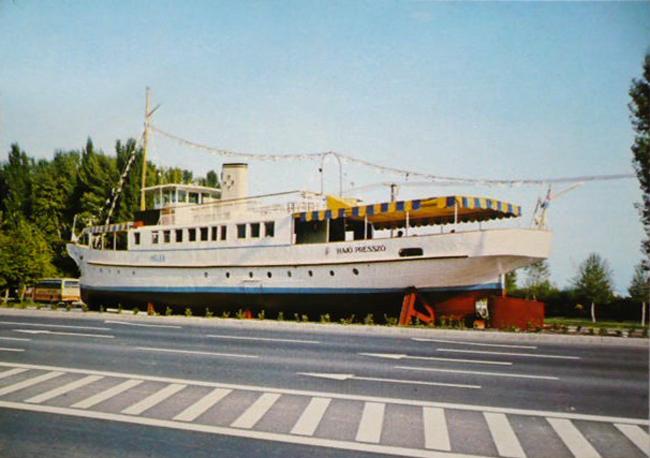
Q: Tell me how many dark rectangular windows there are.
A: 11